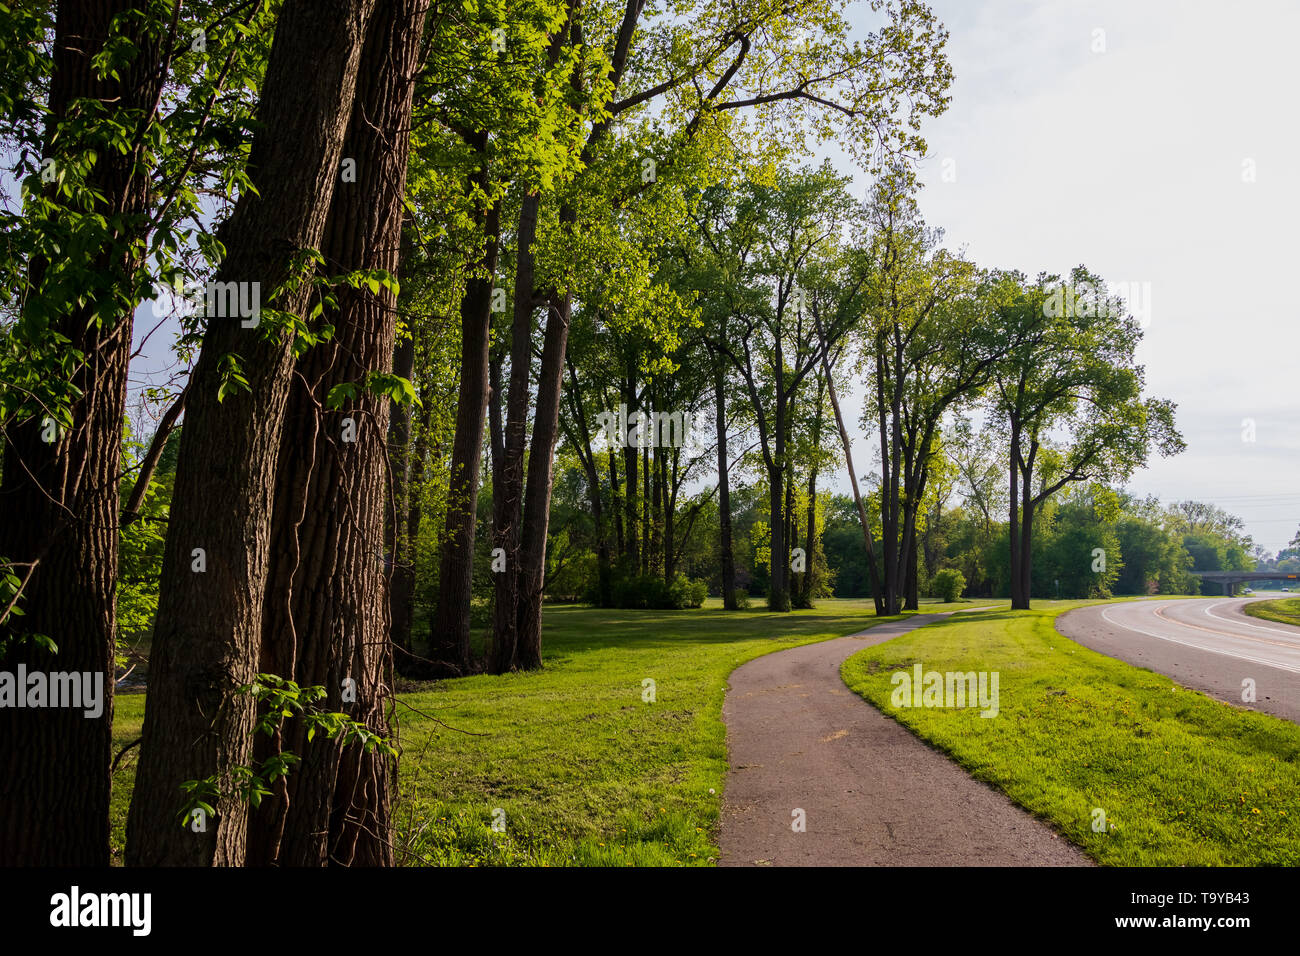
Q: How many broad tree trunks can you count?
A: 3